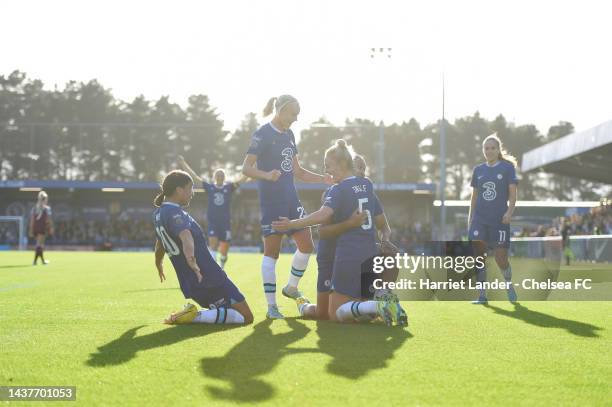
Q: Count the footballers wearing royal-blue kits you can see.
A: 6